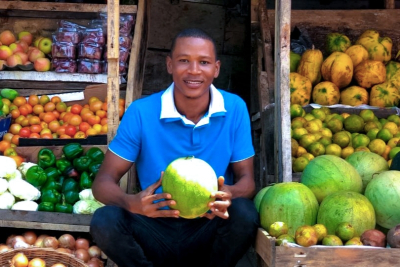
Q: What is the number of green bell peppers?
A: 15